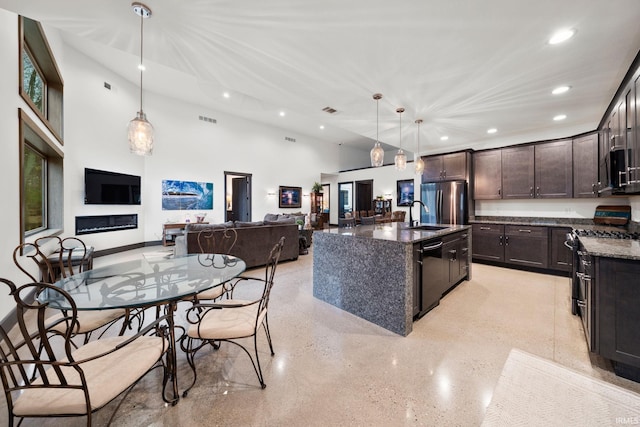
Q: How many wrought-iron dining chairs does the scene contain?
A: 4